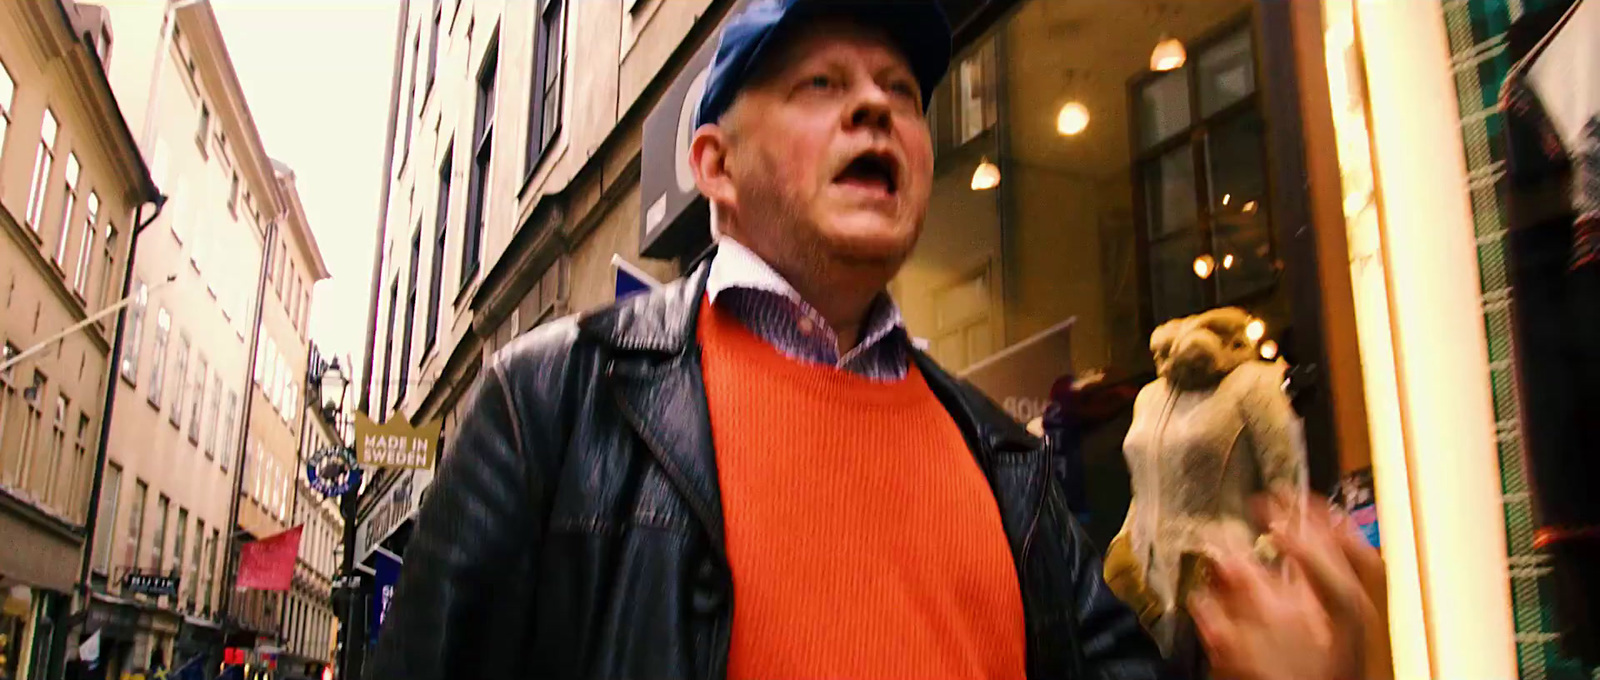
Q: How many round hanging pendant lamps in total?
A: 3